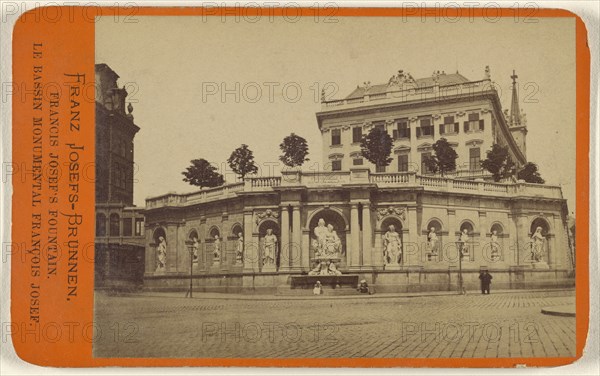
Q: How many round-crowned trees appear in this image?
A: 7